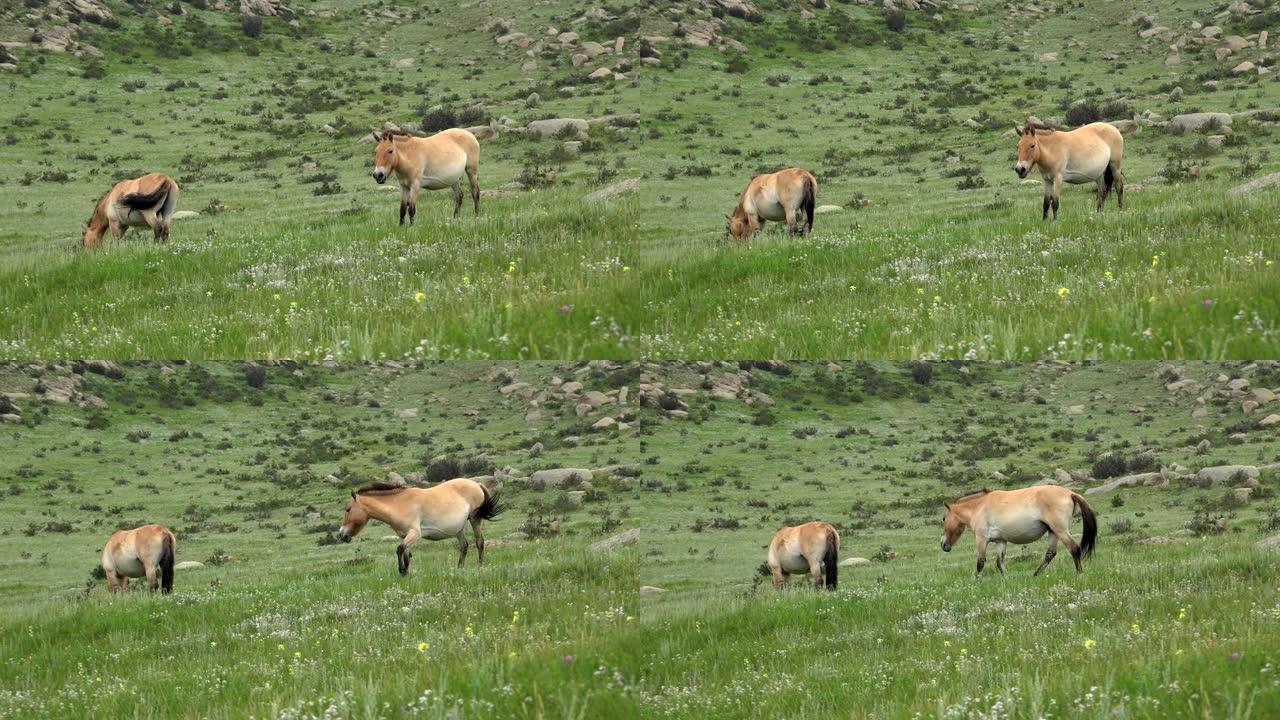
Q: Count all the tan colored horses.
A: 8